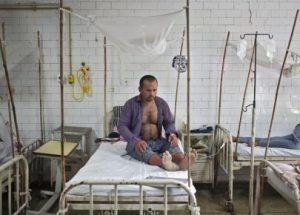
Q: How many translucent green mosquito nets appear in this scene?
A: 0